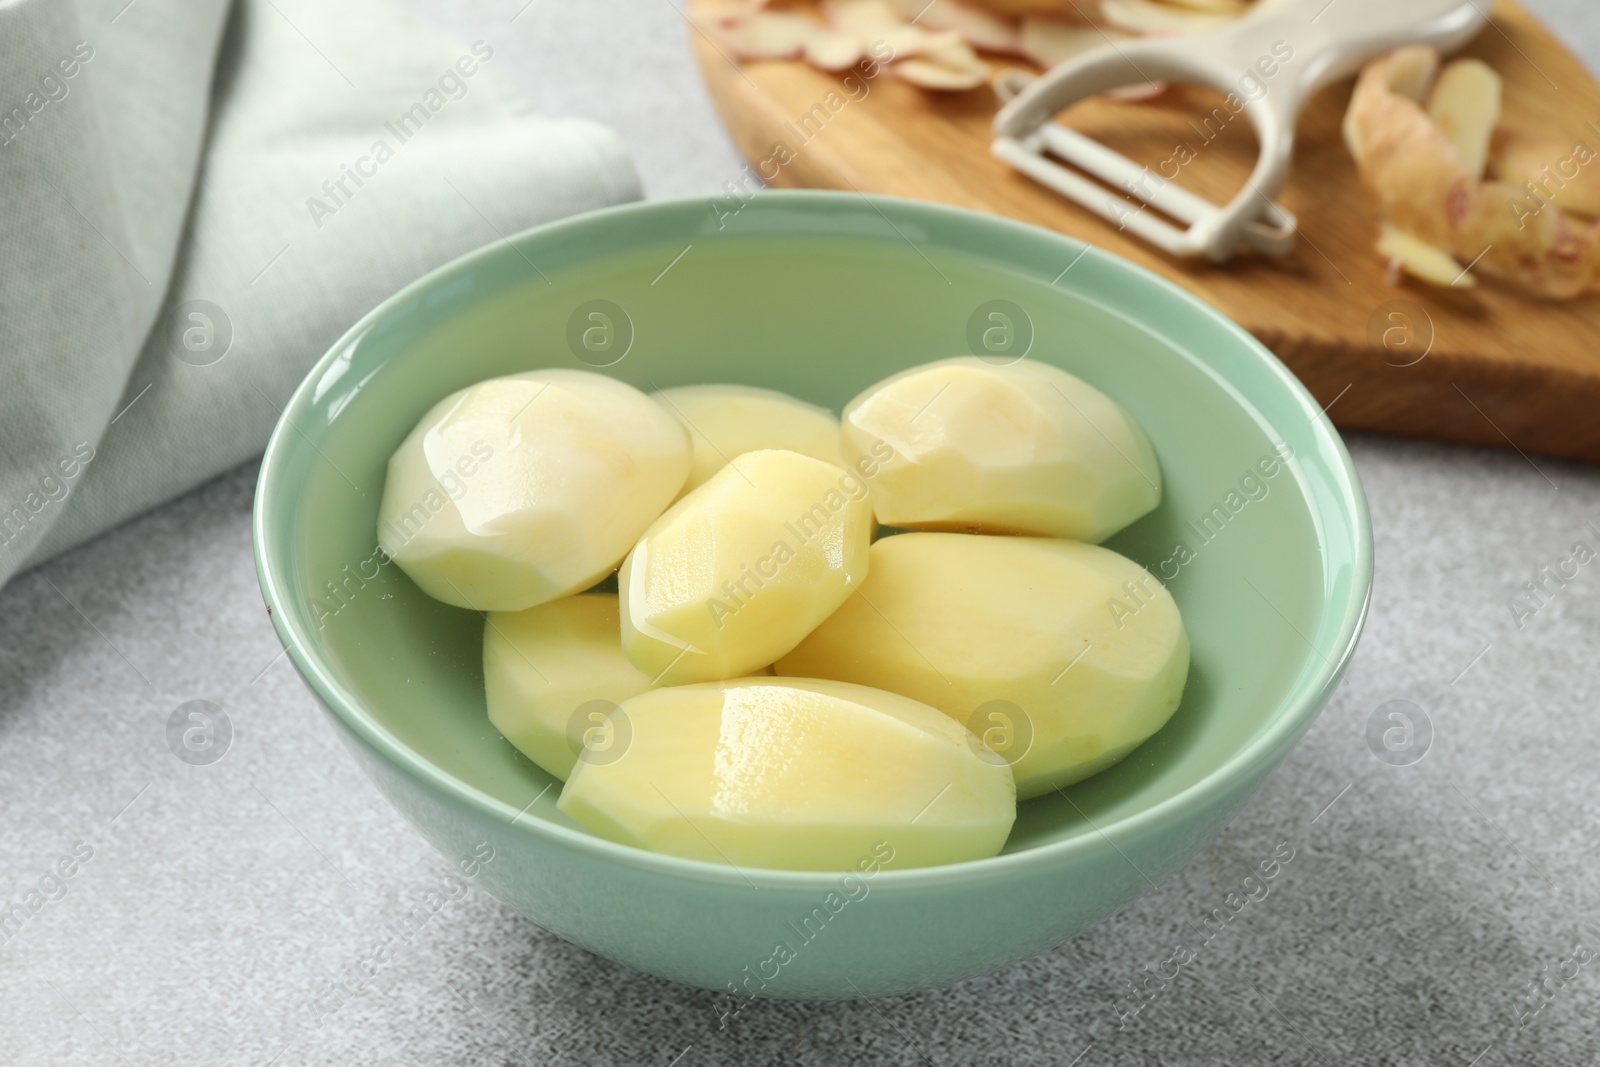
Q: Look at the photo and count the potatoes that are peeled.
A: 7